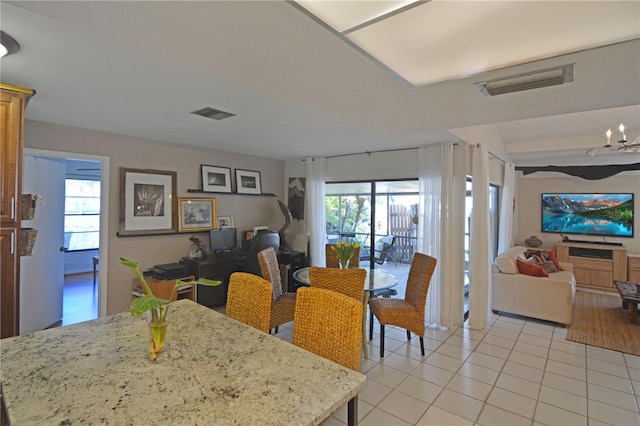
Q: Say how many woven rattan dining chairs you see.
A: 6